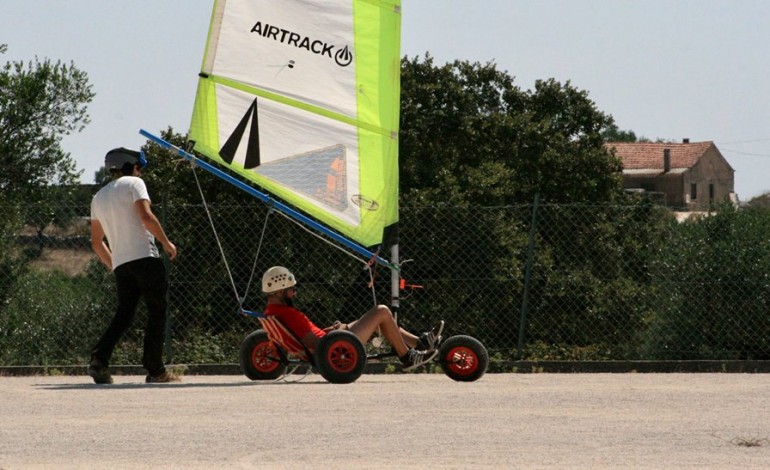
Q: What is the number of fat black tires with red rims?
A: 3